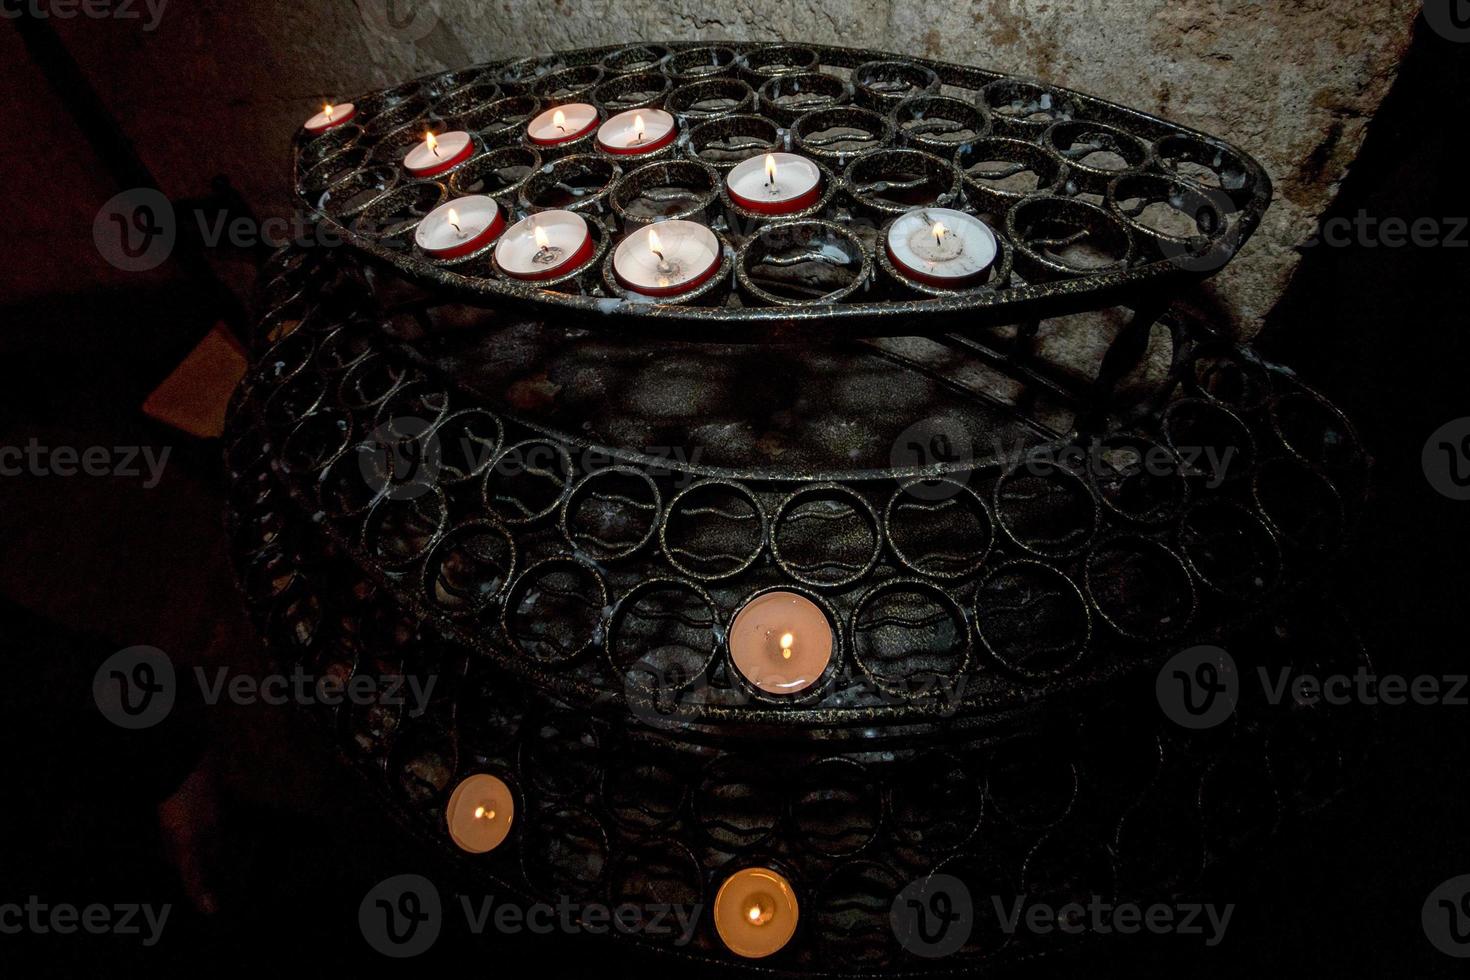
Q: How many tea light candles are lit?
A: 12